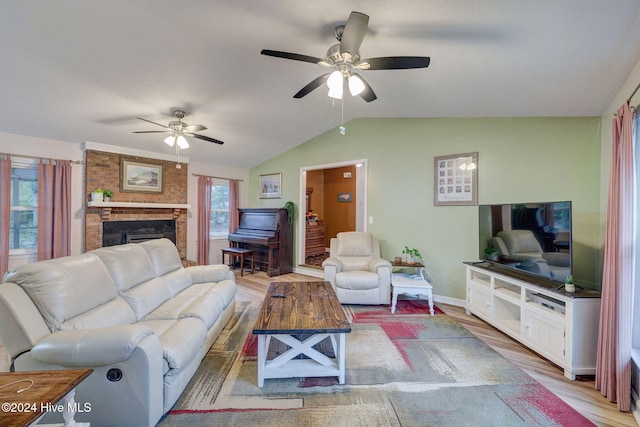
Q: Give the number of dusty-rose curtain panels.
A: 5